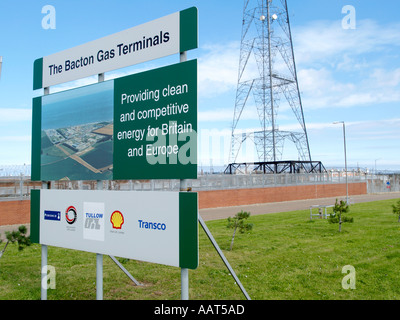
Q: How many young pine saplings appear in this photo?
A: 4